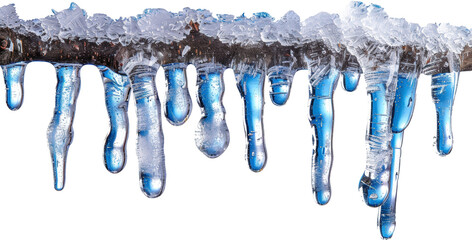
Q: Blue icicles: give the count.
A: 14